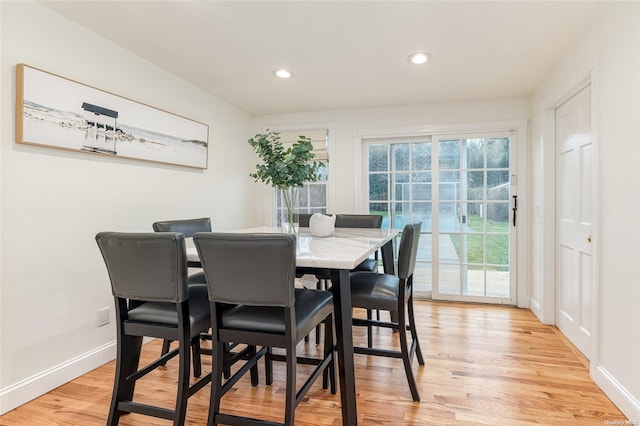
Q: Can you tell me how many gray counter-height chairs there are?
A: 6